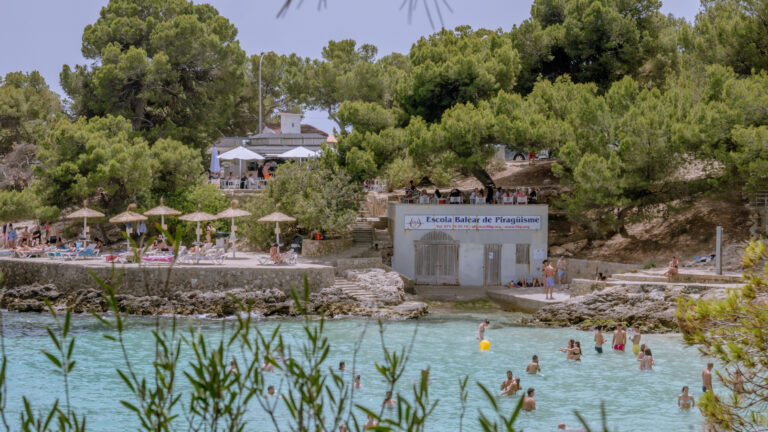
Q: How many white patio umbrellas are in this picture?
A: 2